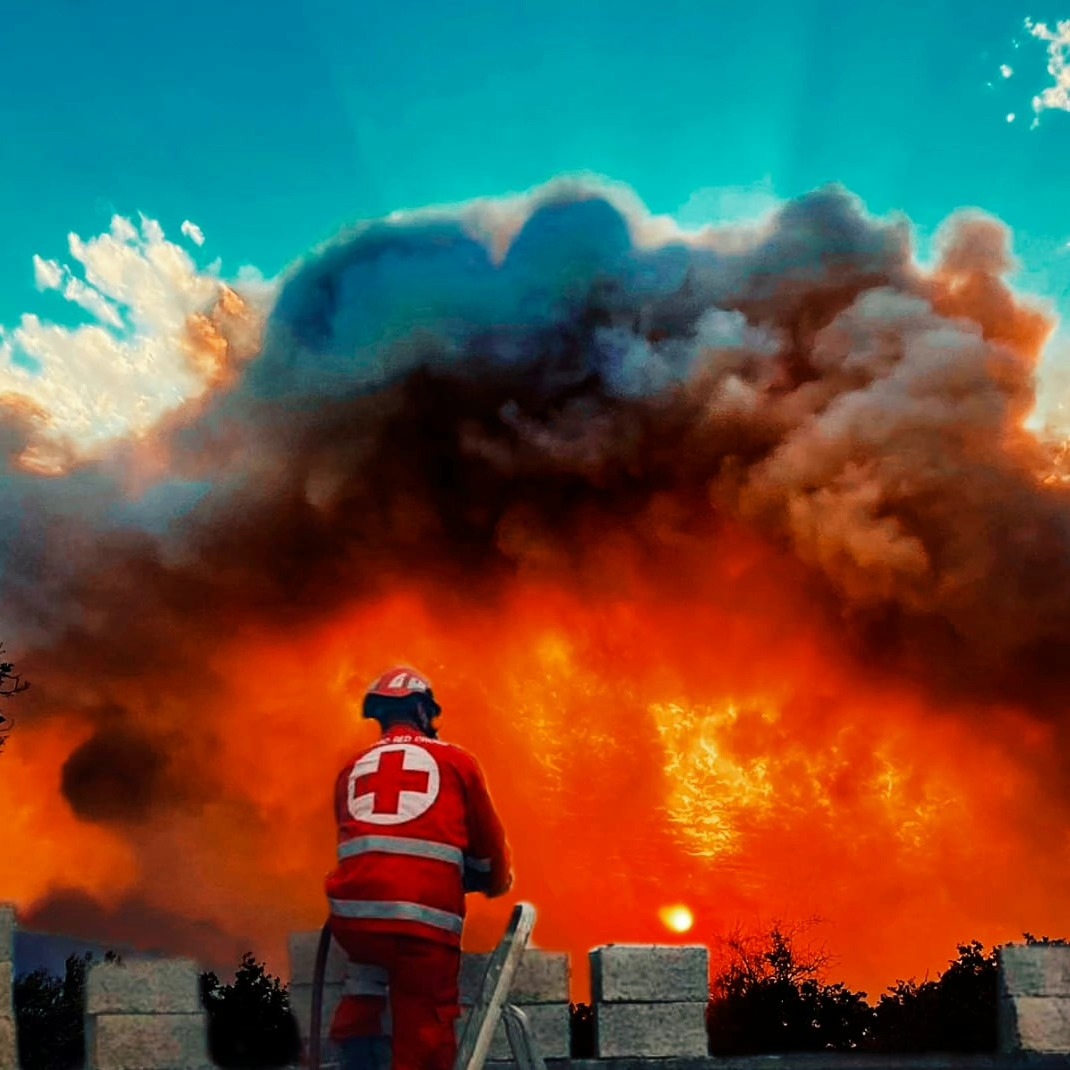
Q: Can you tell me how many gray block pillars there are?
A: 6